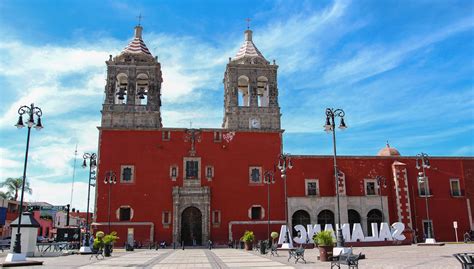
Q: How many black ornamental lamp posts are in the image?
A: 8